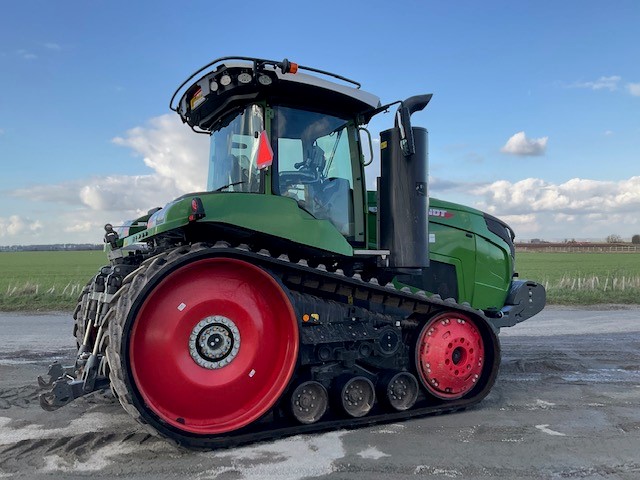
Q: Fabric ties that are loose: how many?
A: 0